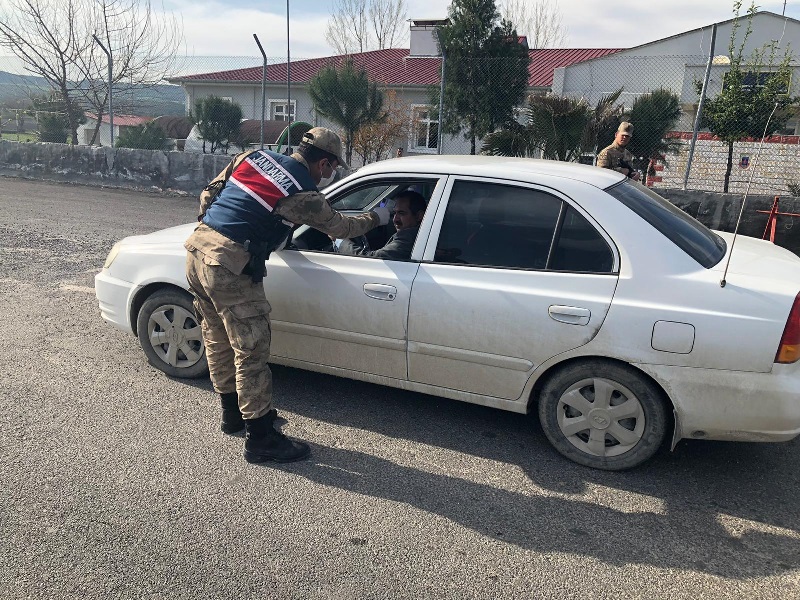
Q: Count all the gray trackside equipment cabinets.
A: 0